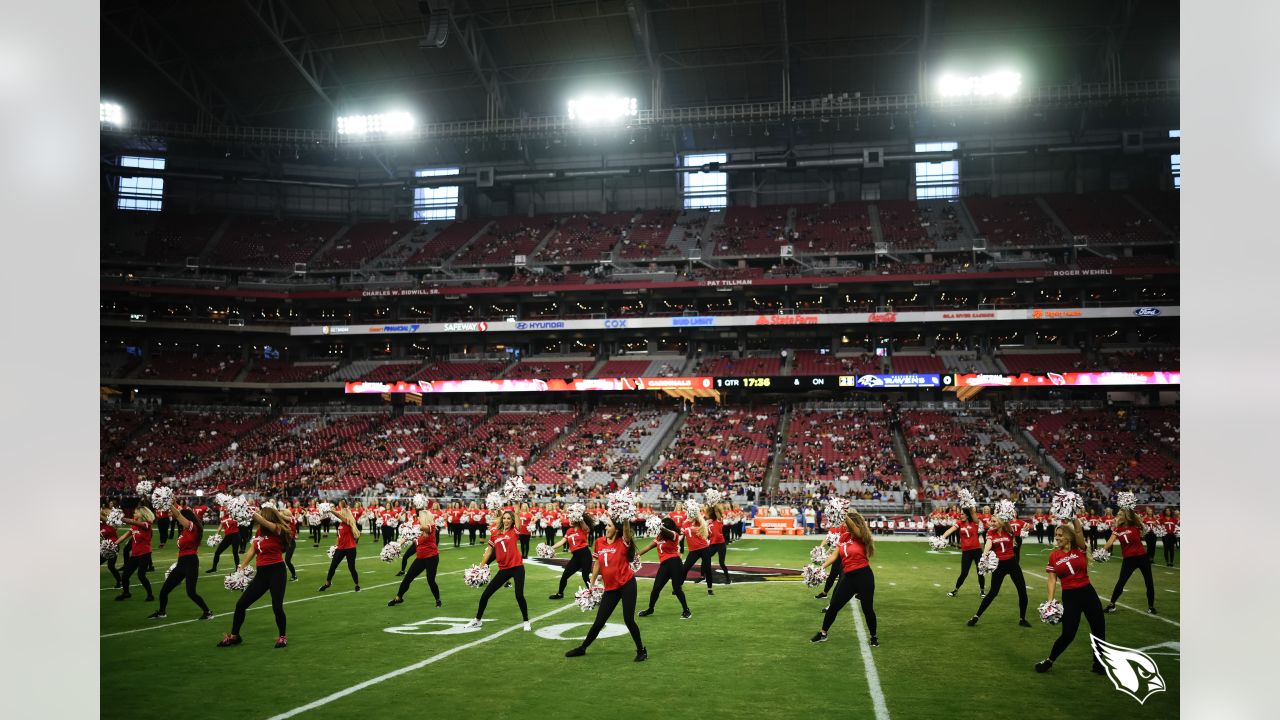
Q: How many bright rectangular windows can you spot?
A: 5